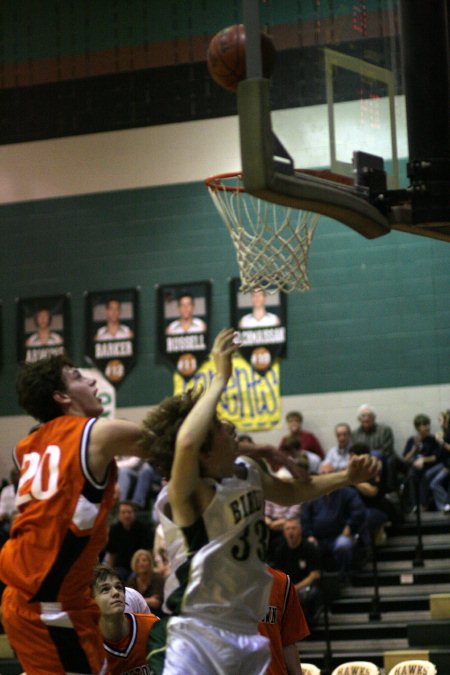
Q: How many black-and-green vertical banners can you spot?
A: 4